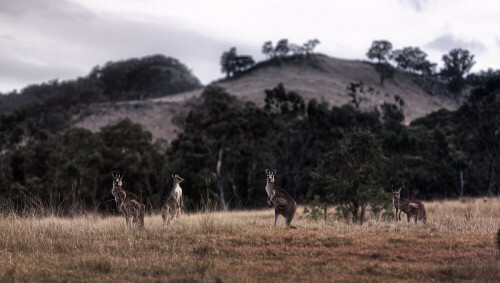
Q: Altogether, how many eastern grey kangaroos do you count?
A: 4